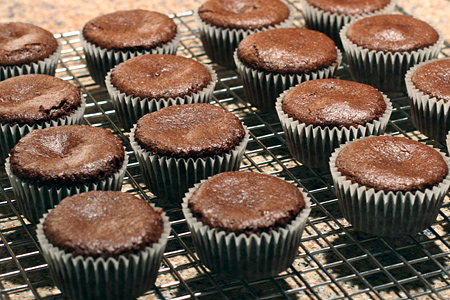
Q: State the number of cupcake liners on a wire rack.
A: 15